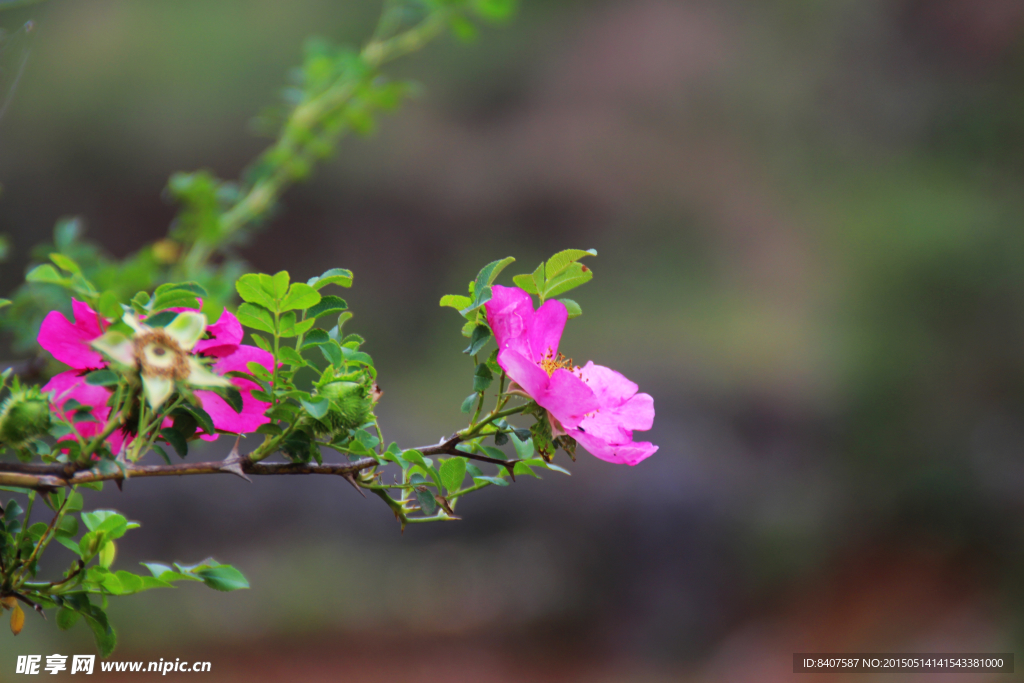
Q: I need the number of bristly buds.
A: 2